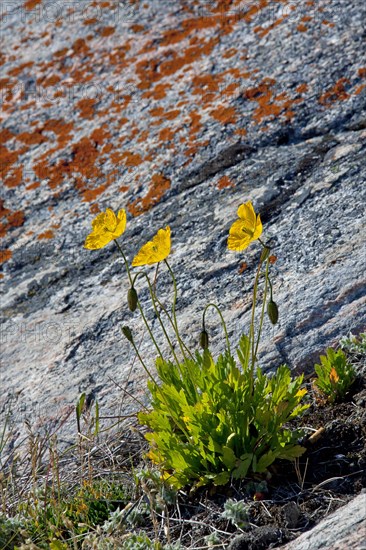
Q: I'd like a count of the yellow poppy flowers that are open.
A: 3